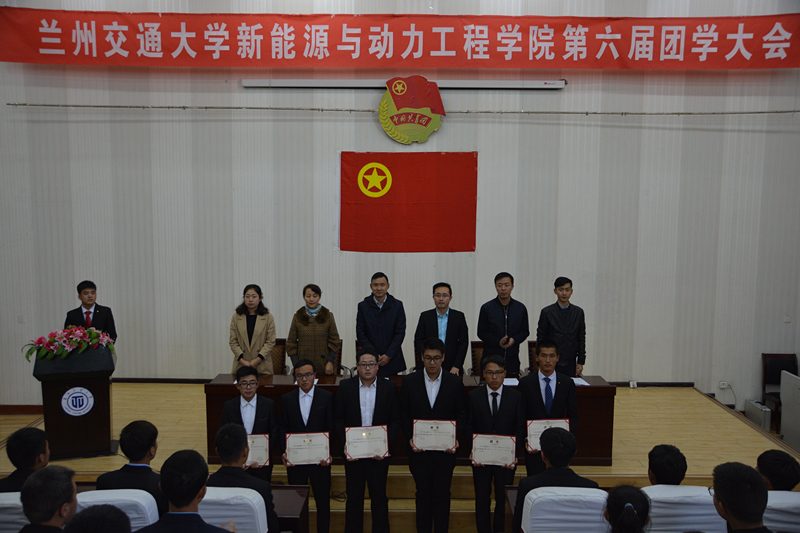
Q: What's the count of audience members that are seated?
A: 11